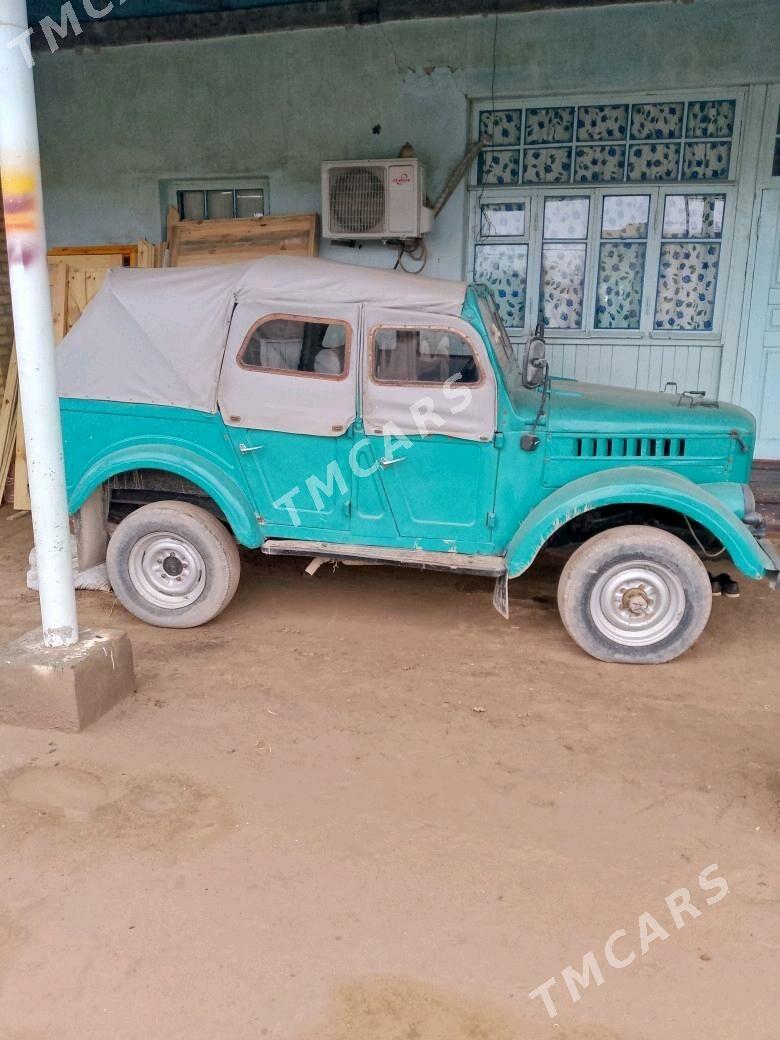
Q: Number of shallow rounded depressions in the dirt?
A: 2